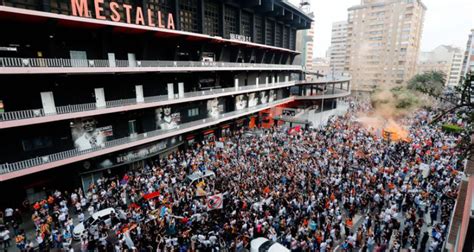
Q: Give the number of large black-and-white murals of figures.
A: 7